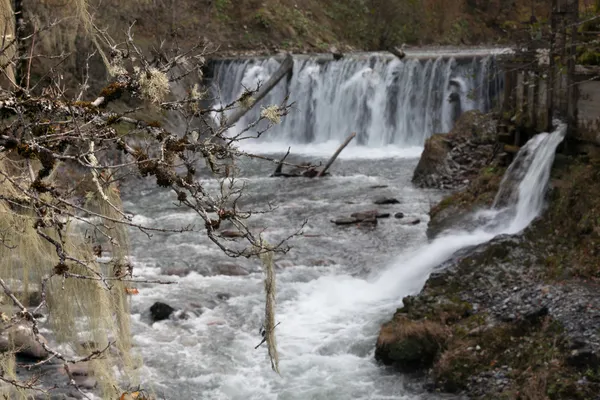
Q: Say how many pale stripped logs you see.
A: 2